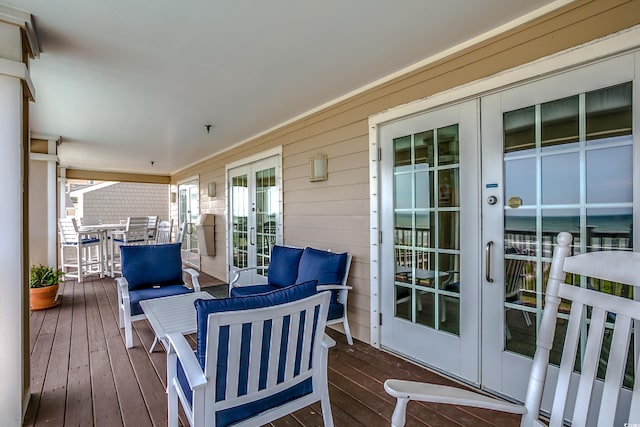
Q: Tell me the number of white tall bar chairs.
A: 4